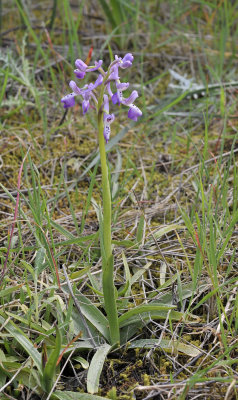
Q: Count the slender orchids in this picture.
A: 1